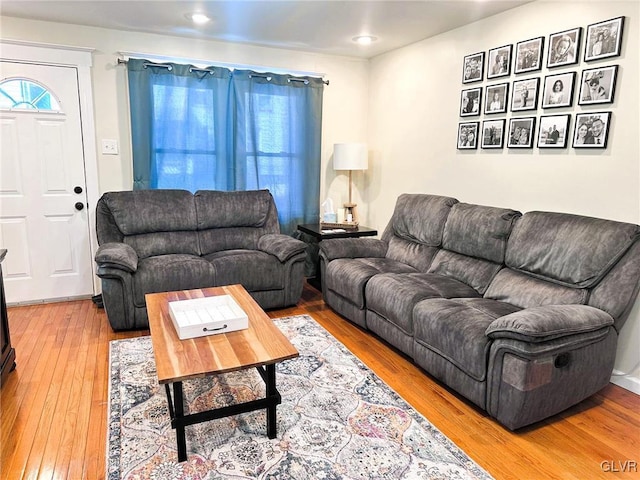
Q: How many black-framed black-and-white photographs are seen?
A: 15